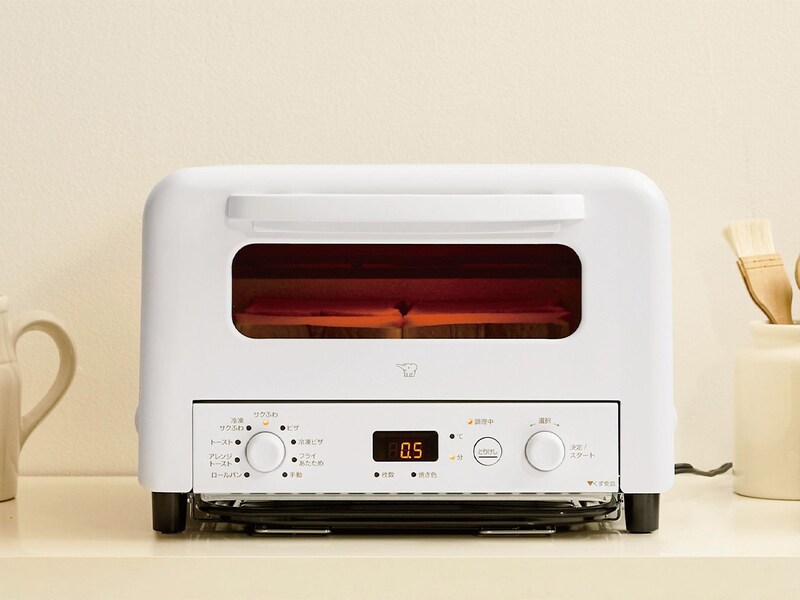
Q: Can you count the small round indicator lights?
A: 14